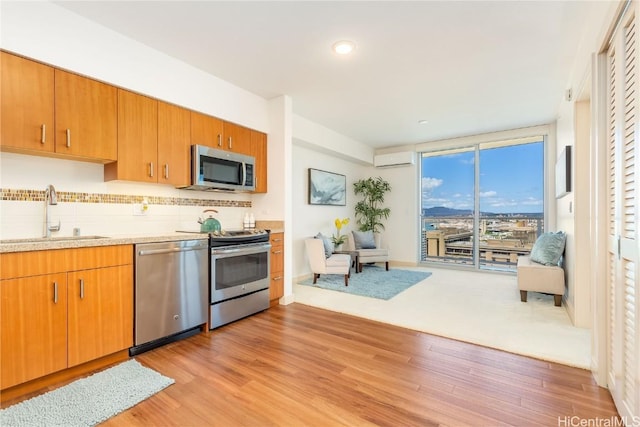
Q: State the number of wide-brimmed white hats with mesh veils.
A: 0